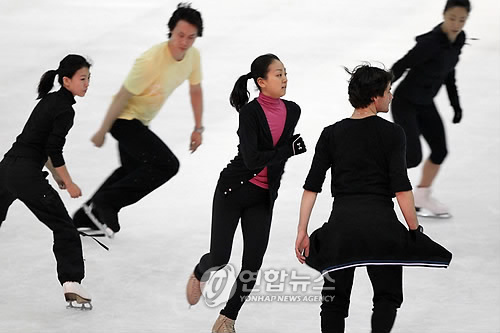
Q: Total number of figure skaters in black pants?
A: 5